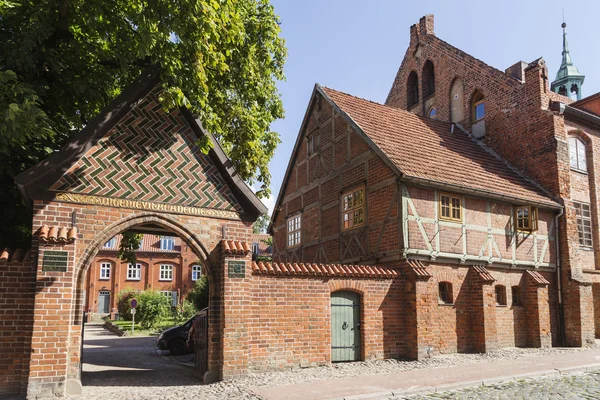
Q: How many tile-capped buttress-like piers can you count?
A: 5